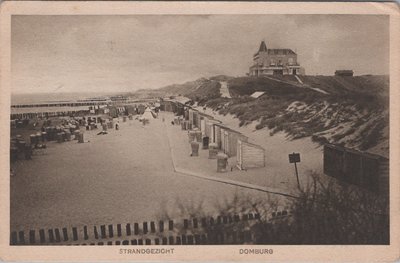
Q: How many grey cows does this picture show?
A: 0